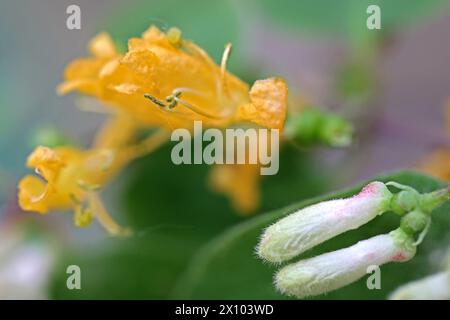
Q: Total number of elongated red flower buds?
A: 0